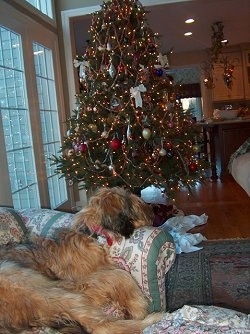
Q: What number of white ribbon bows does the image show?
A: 3